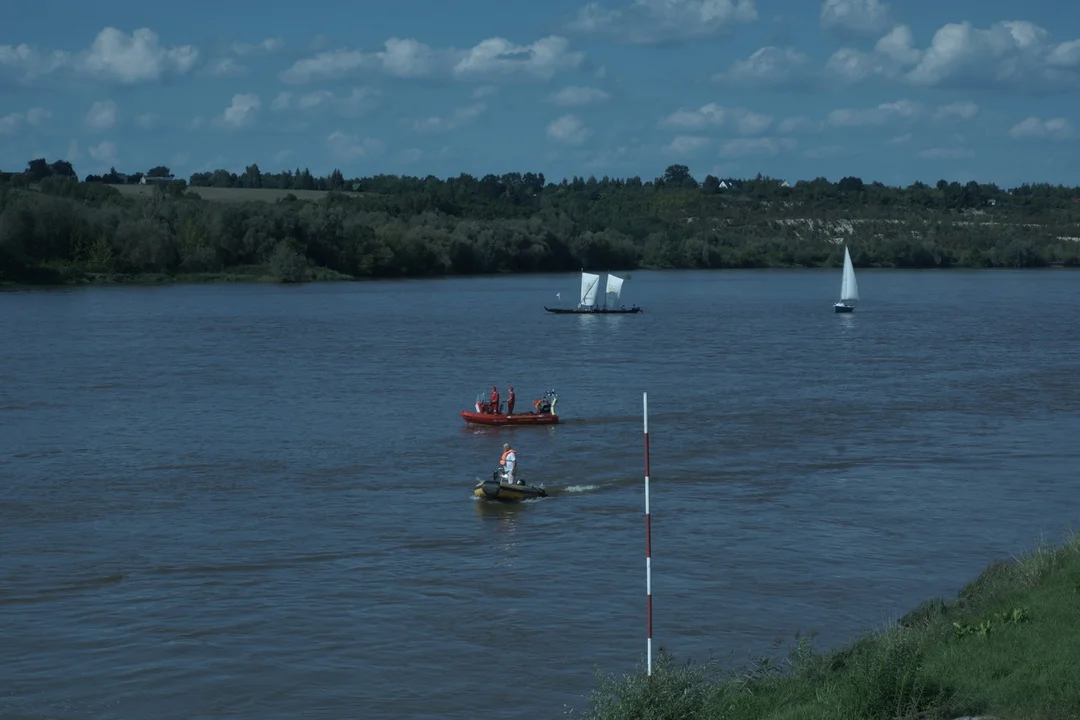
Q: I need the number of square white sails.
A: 2